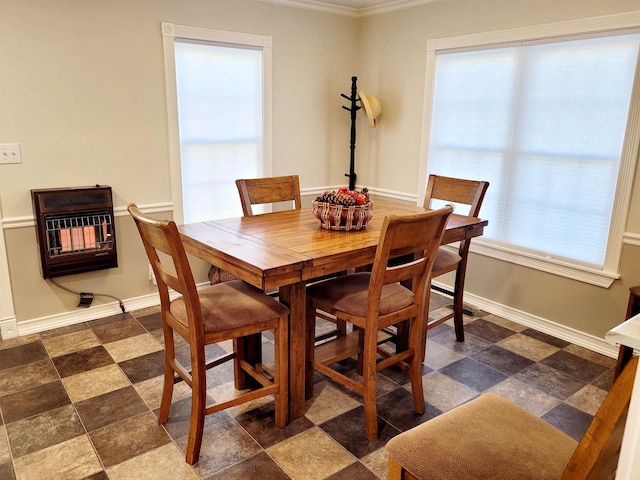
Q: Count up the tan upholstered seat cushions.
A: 4